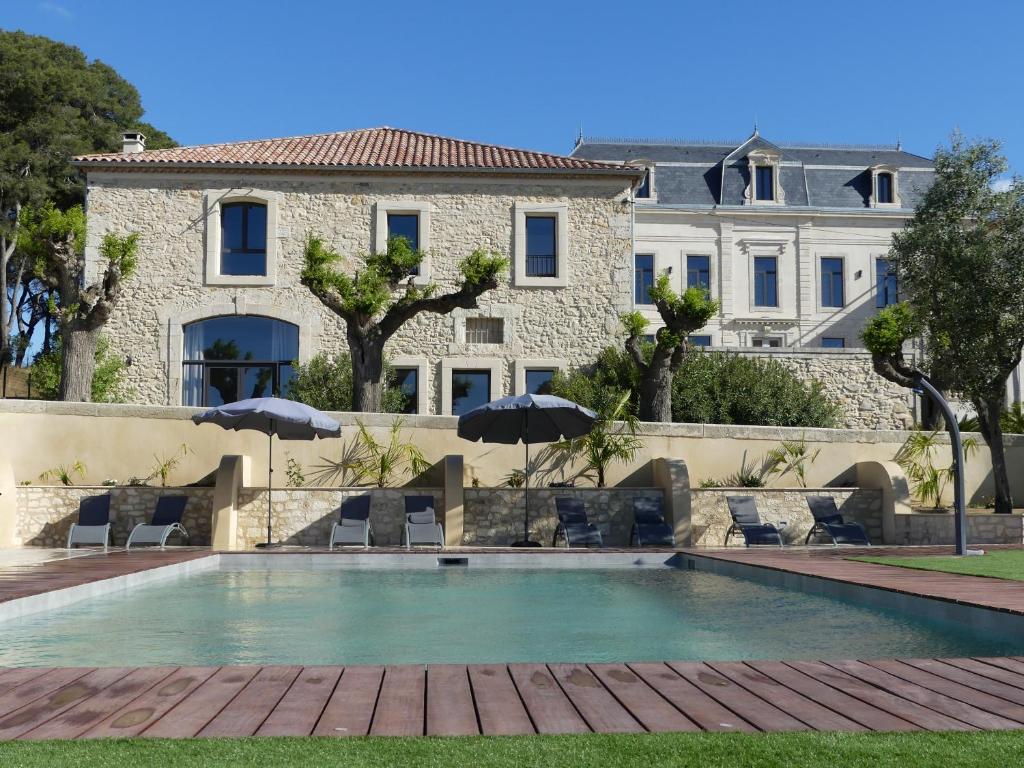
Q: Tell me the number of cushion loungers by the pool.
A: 8